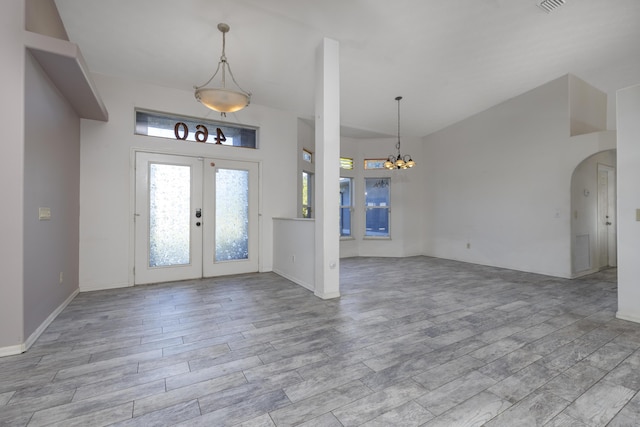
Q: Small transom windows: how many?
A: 3